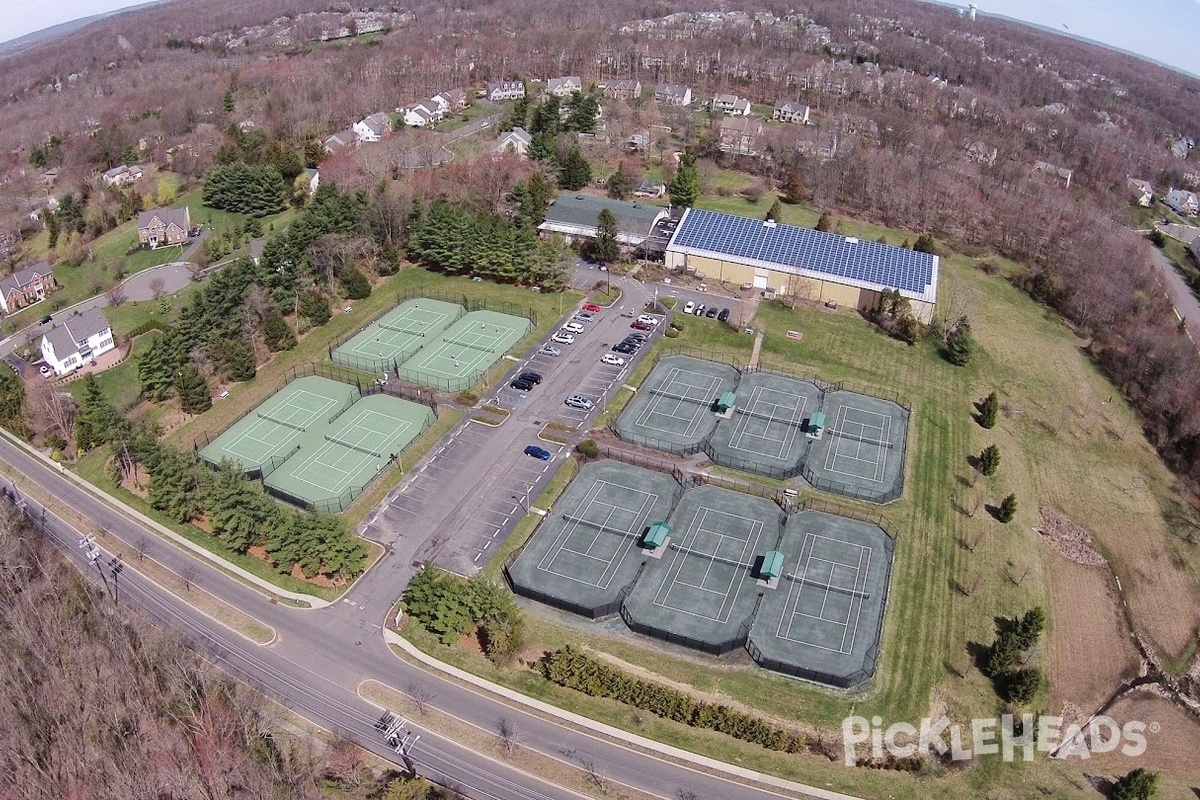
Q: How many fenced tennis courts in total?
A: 10